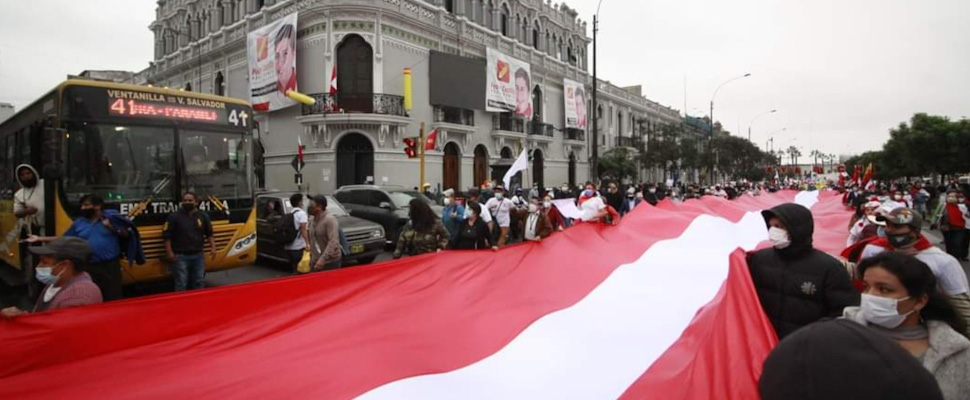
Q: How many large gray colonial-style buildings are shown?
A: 1